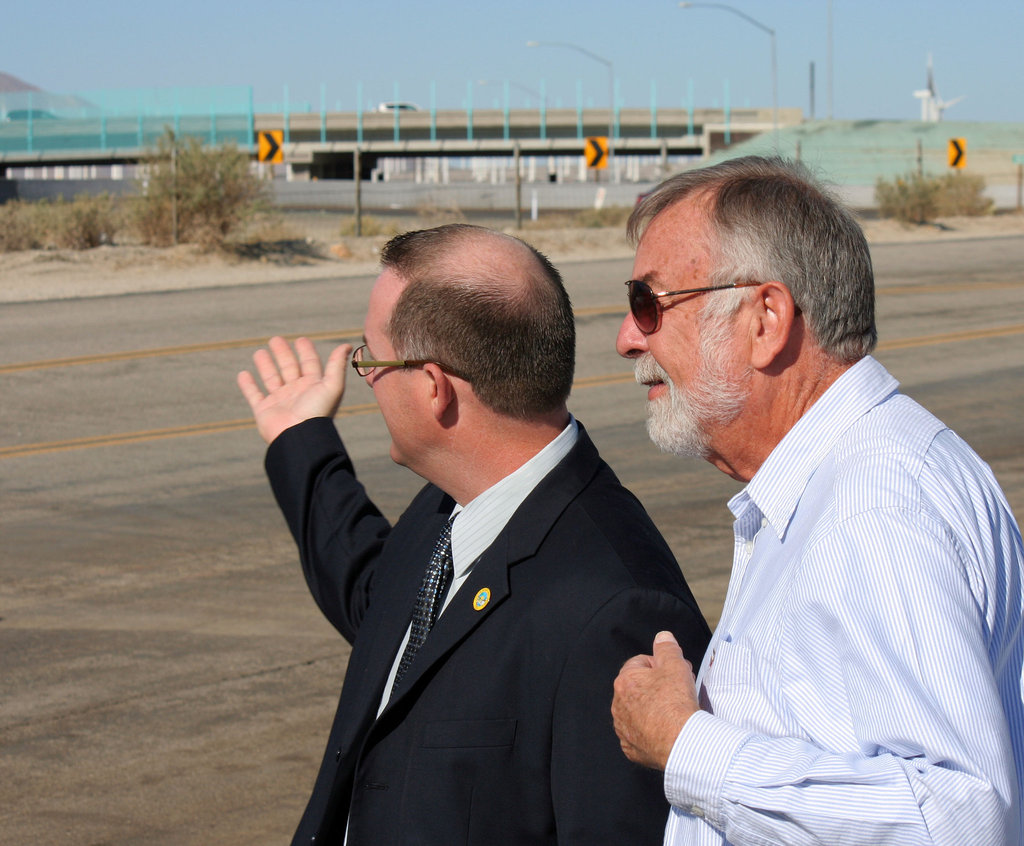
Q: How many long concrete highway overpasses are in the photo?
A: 1